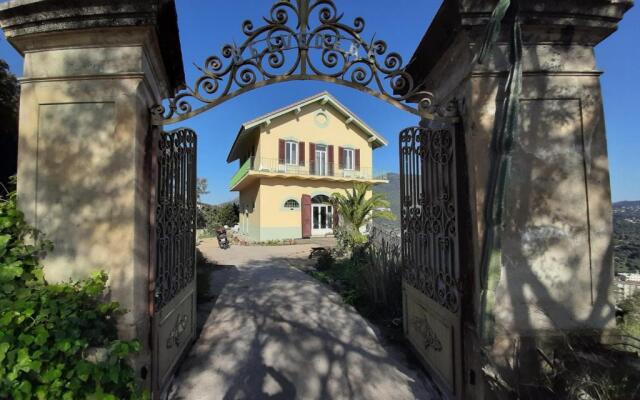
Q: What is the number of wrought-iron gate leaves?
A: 2